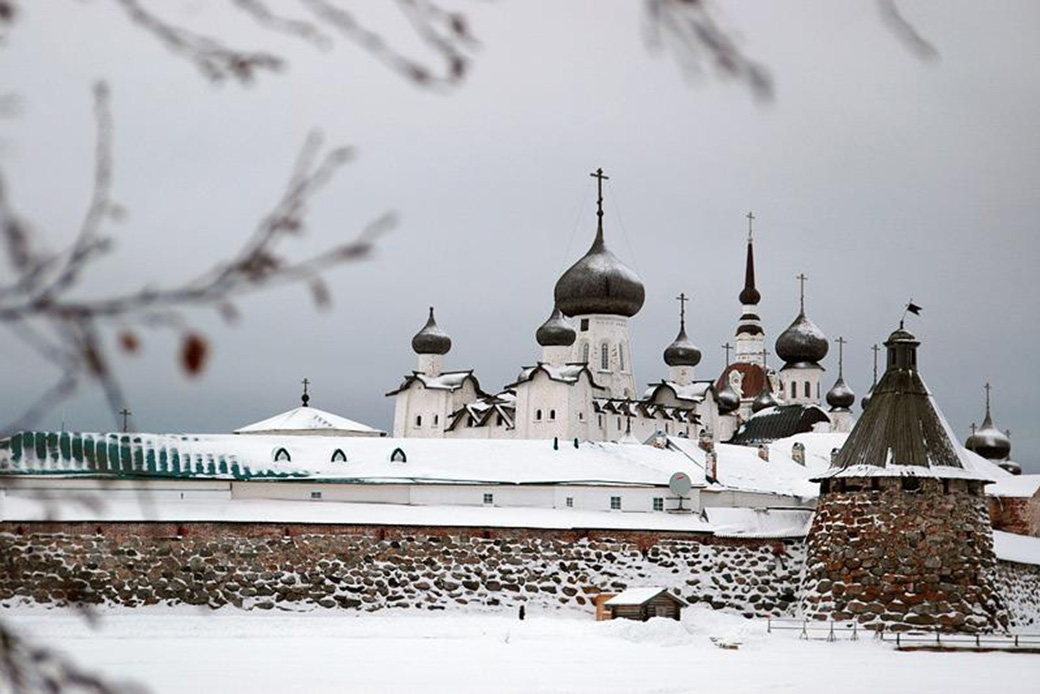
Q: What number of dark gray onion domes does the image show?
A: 11